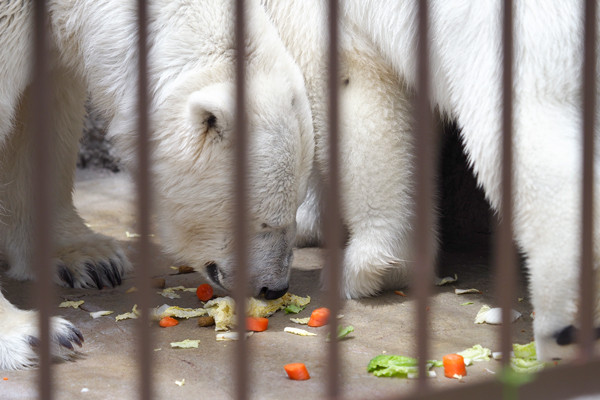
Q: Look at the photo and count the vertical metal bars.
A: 7